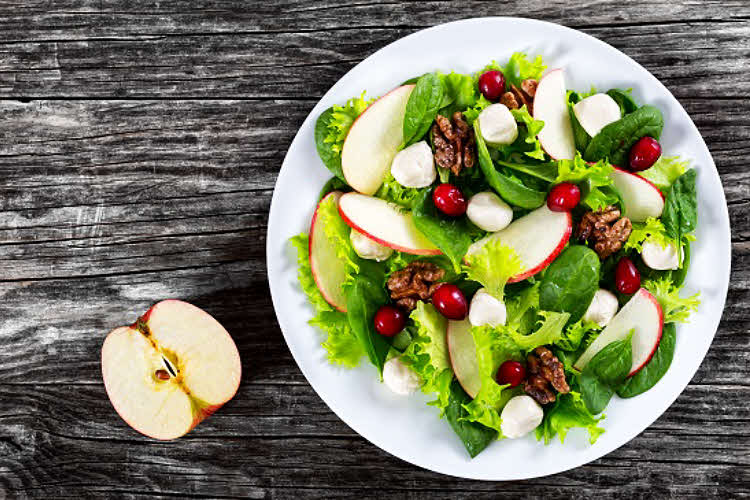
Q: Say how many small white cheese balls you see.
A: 10